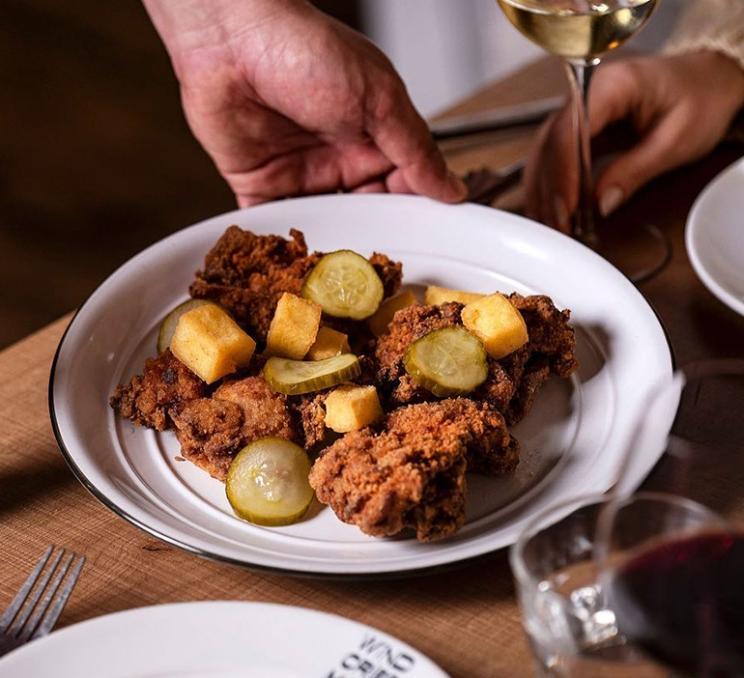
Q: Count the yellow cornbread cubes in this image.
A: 7